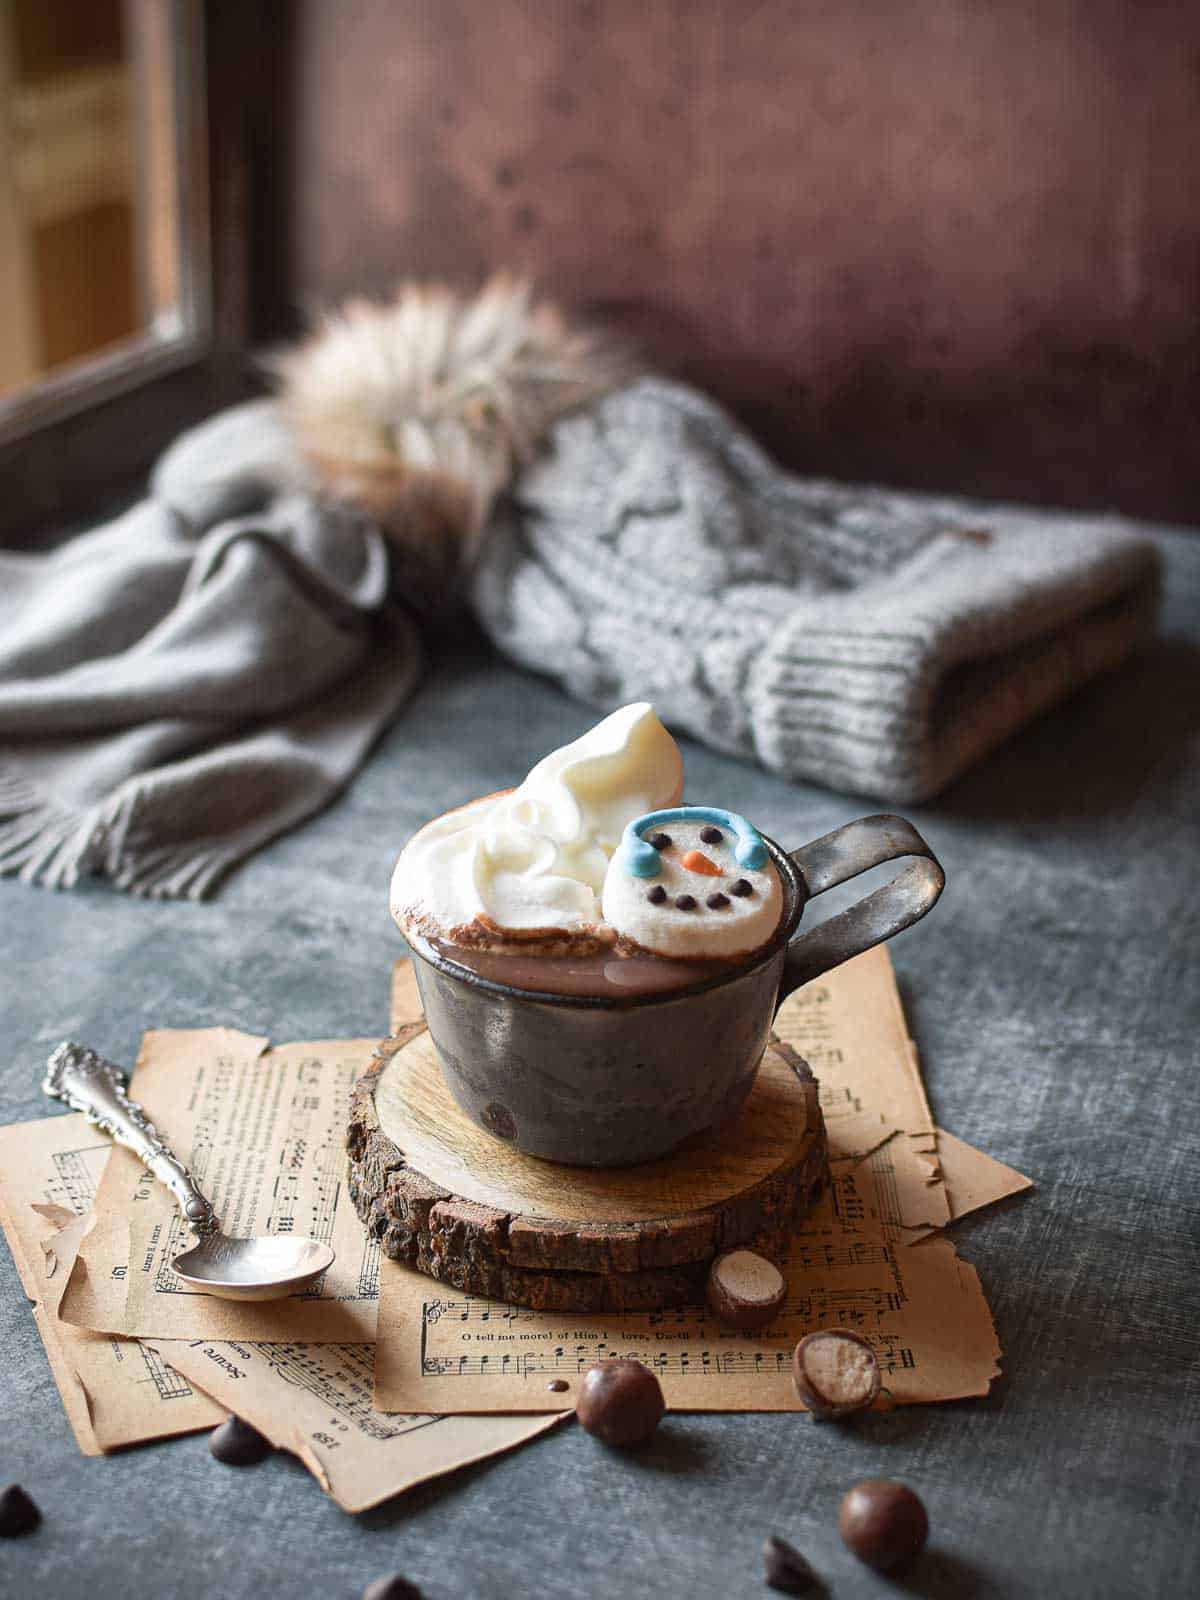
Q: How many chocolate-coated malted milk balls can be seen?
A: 4